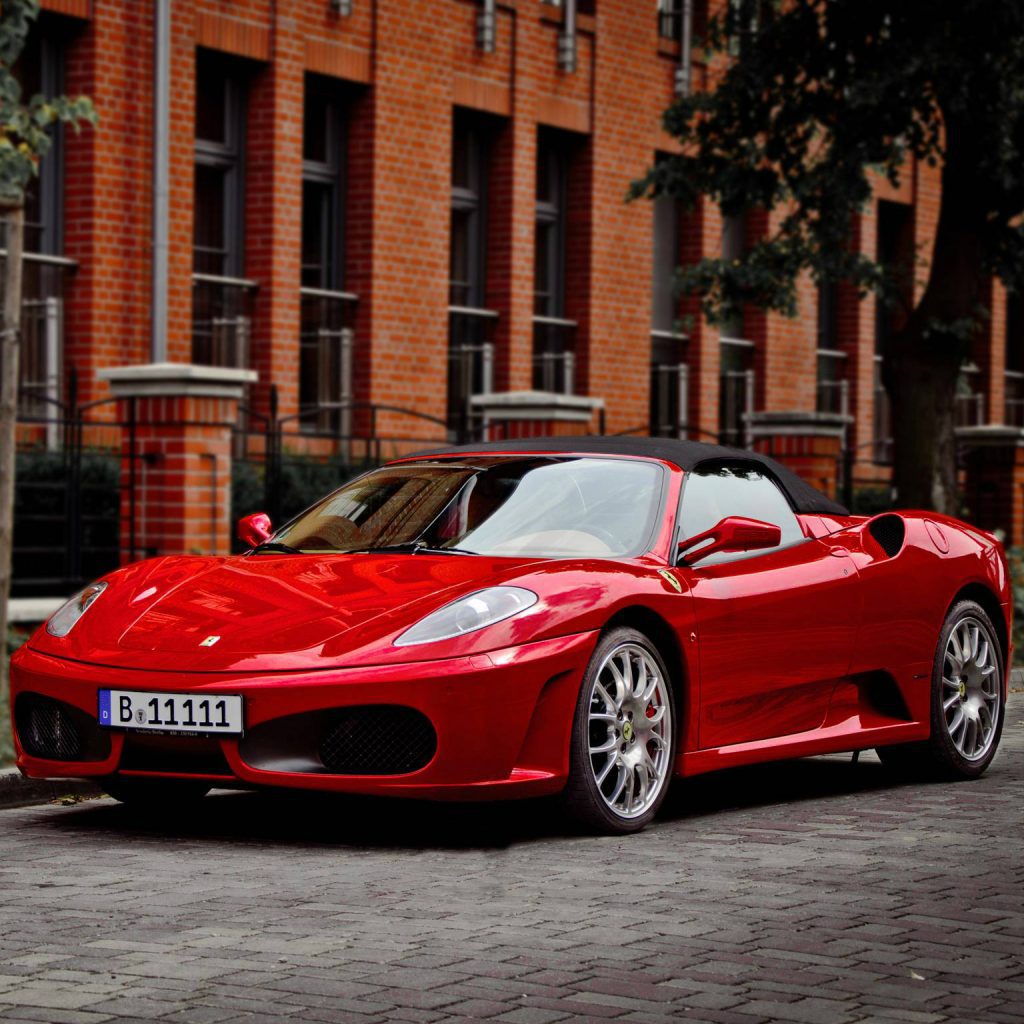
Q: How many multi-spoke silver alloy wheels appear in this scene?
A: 2